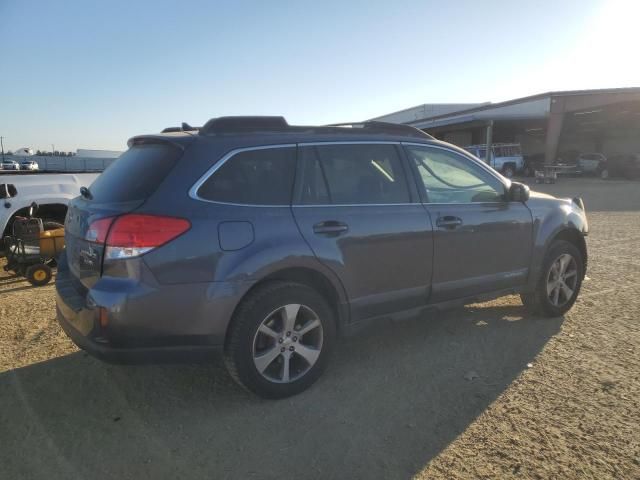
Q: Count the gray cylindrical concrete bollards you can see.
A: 0